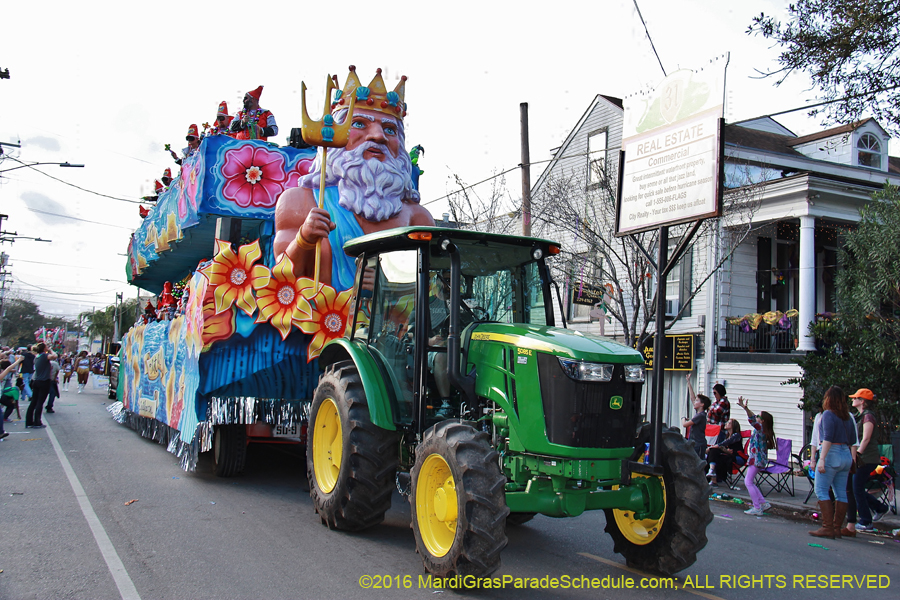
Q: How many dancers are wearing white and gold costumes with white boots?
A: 2